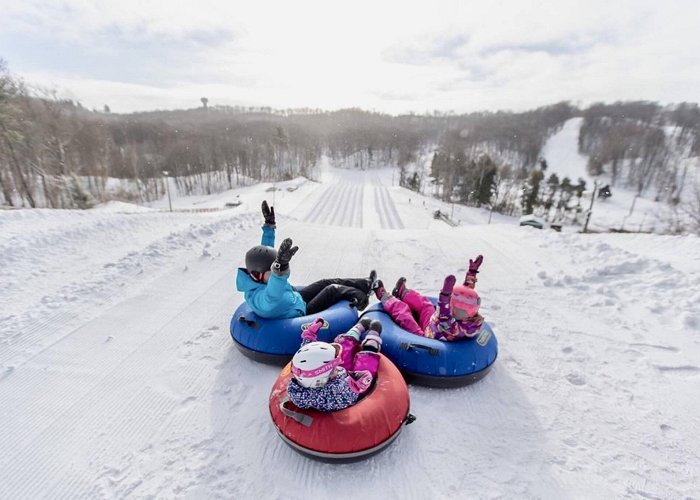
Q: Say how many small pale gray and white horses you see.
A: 0